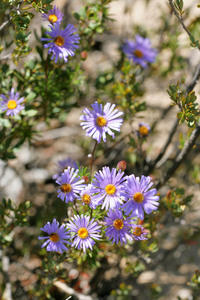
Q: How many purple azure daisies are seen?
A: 15